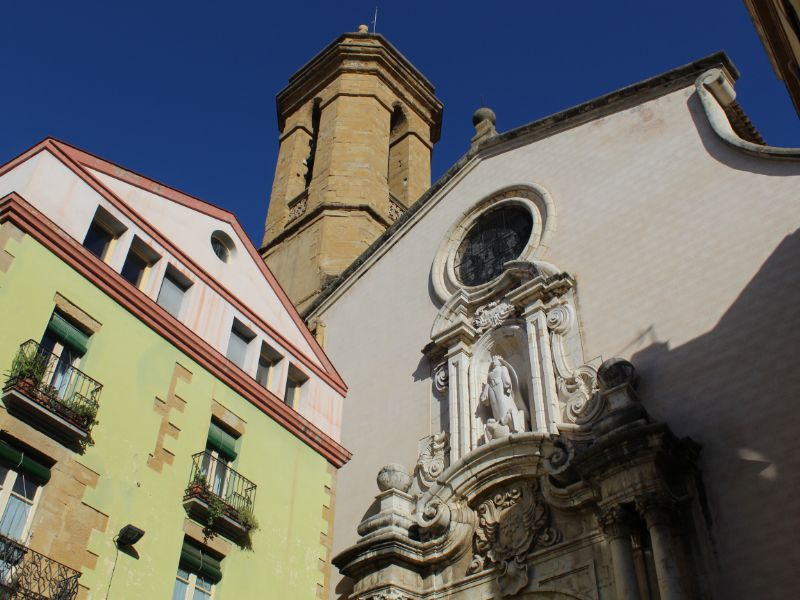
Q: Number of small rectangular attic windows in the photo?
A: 6